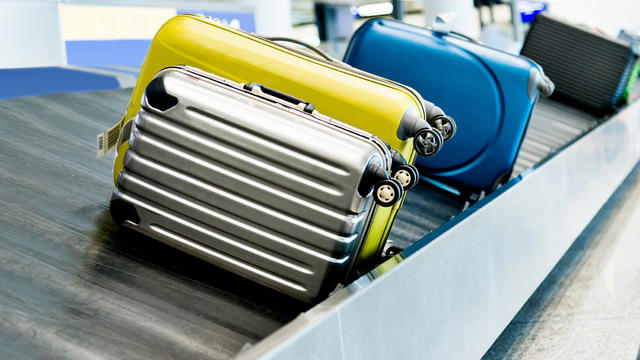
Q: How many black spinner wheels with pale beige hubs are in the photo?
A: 2